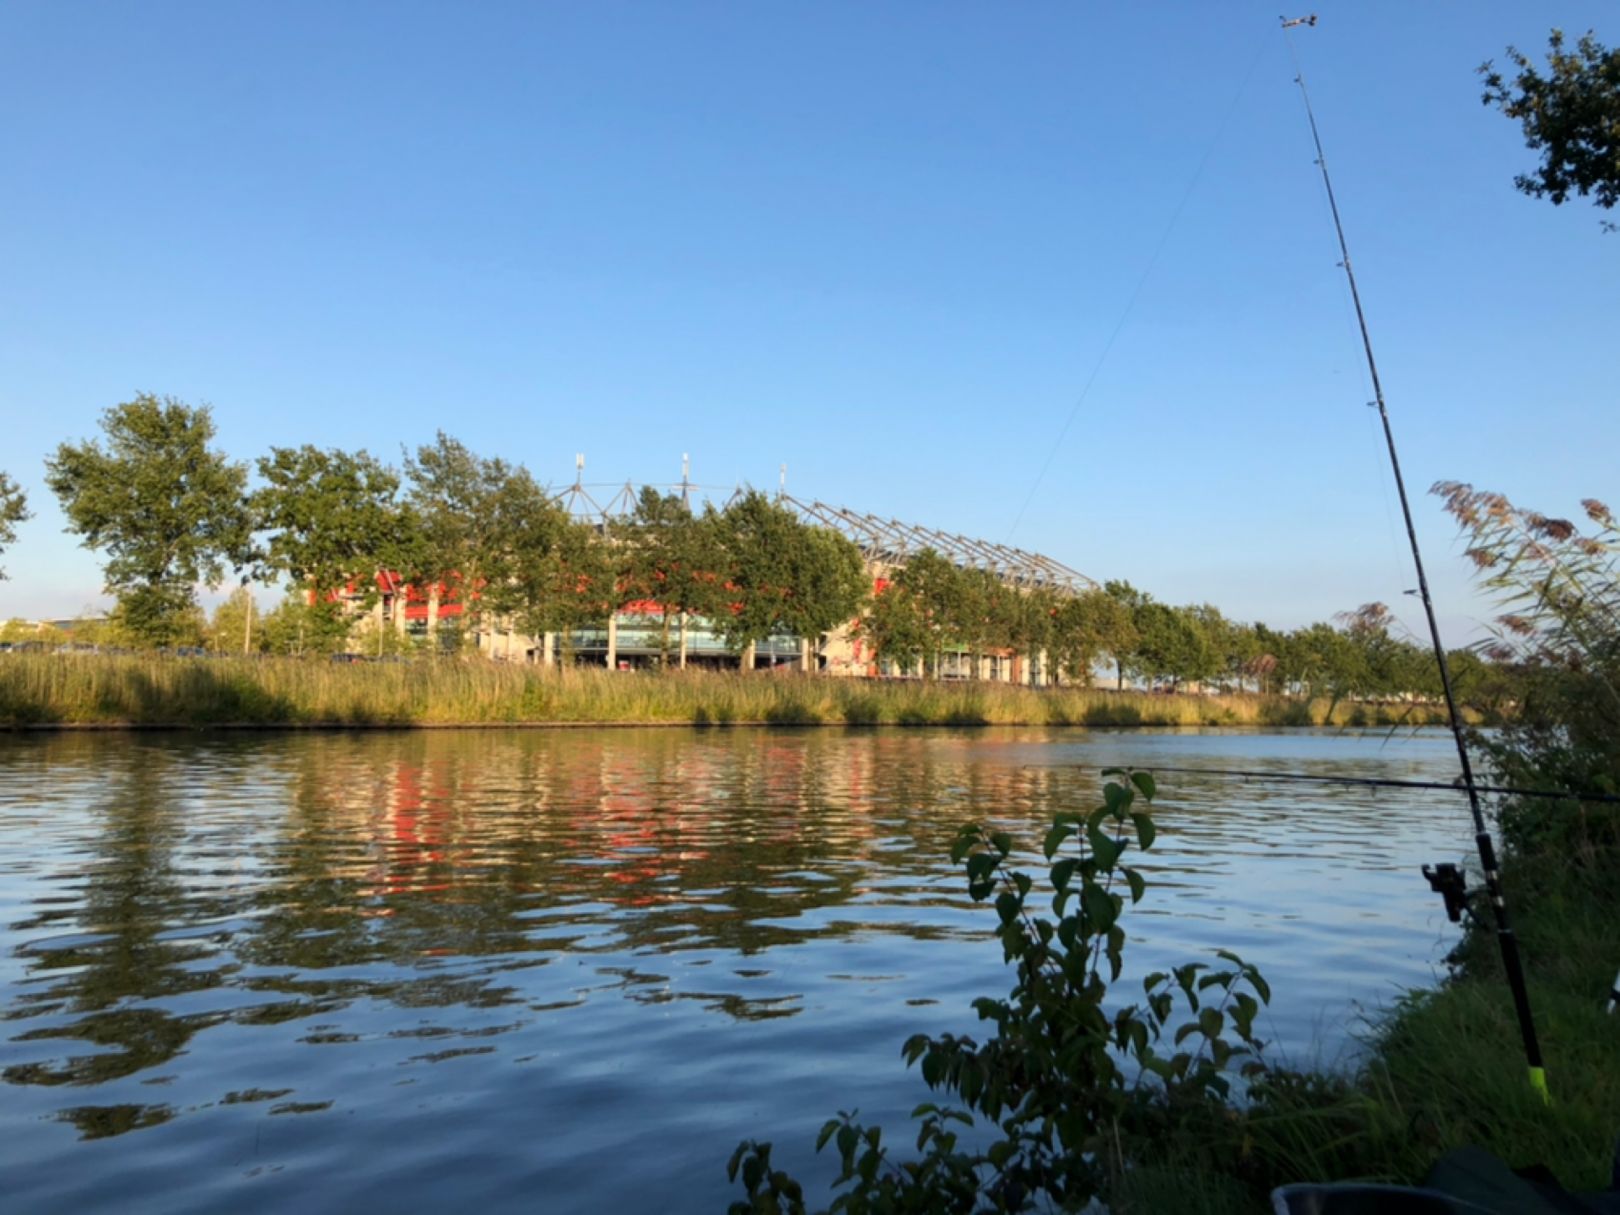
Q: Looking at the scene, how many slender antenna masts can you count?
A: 3